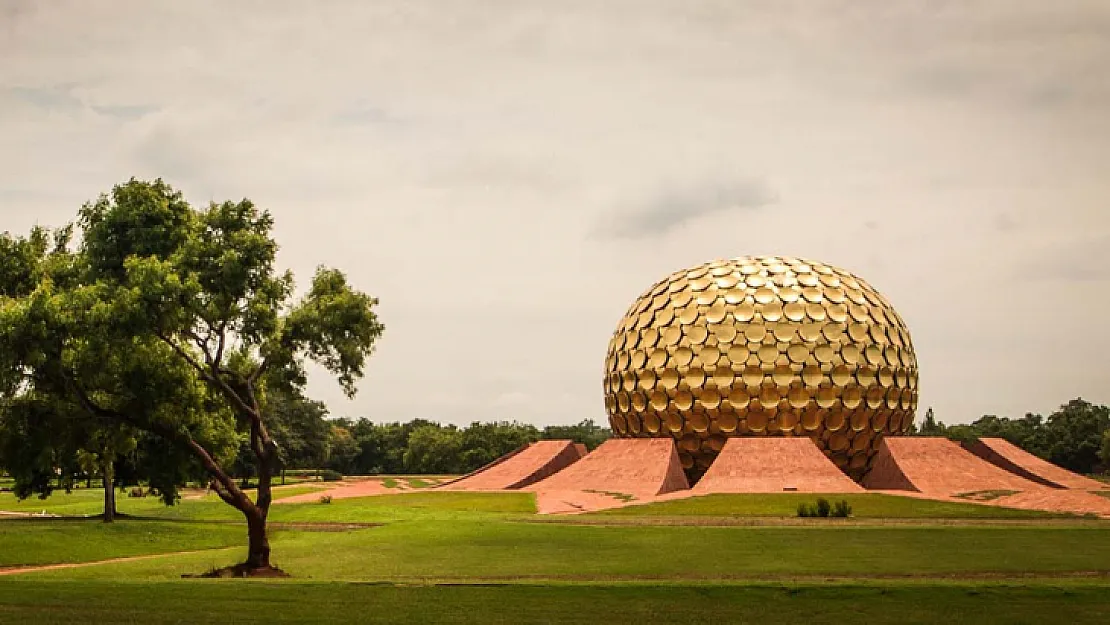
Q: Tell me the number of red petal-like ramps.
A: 5